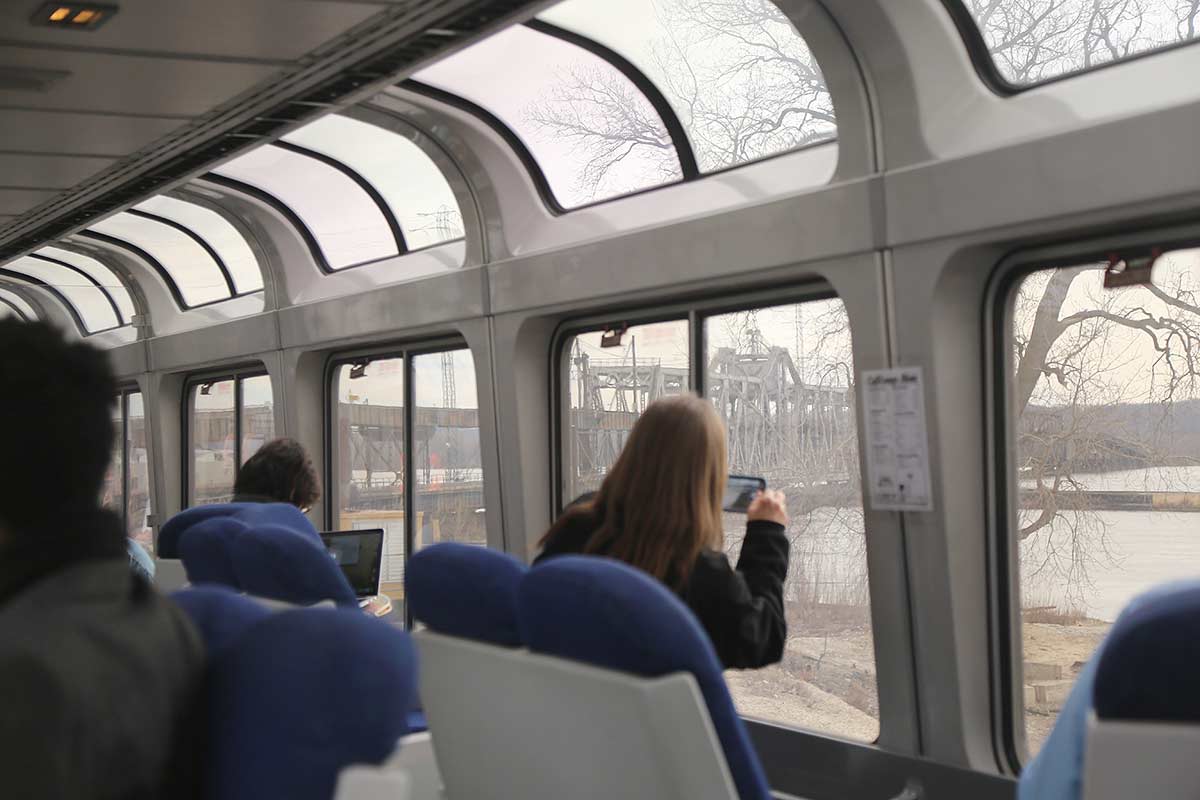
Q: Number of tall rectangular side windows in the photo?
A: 5